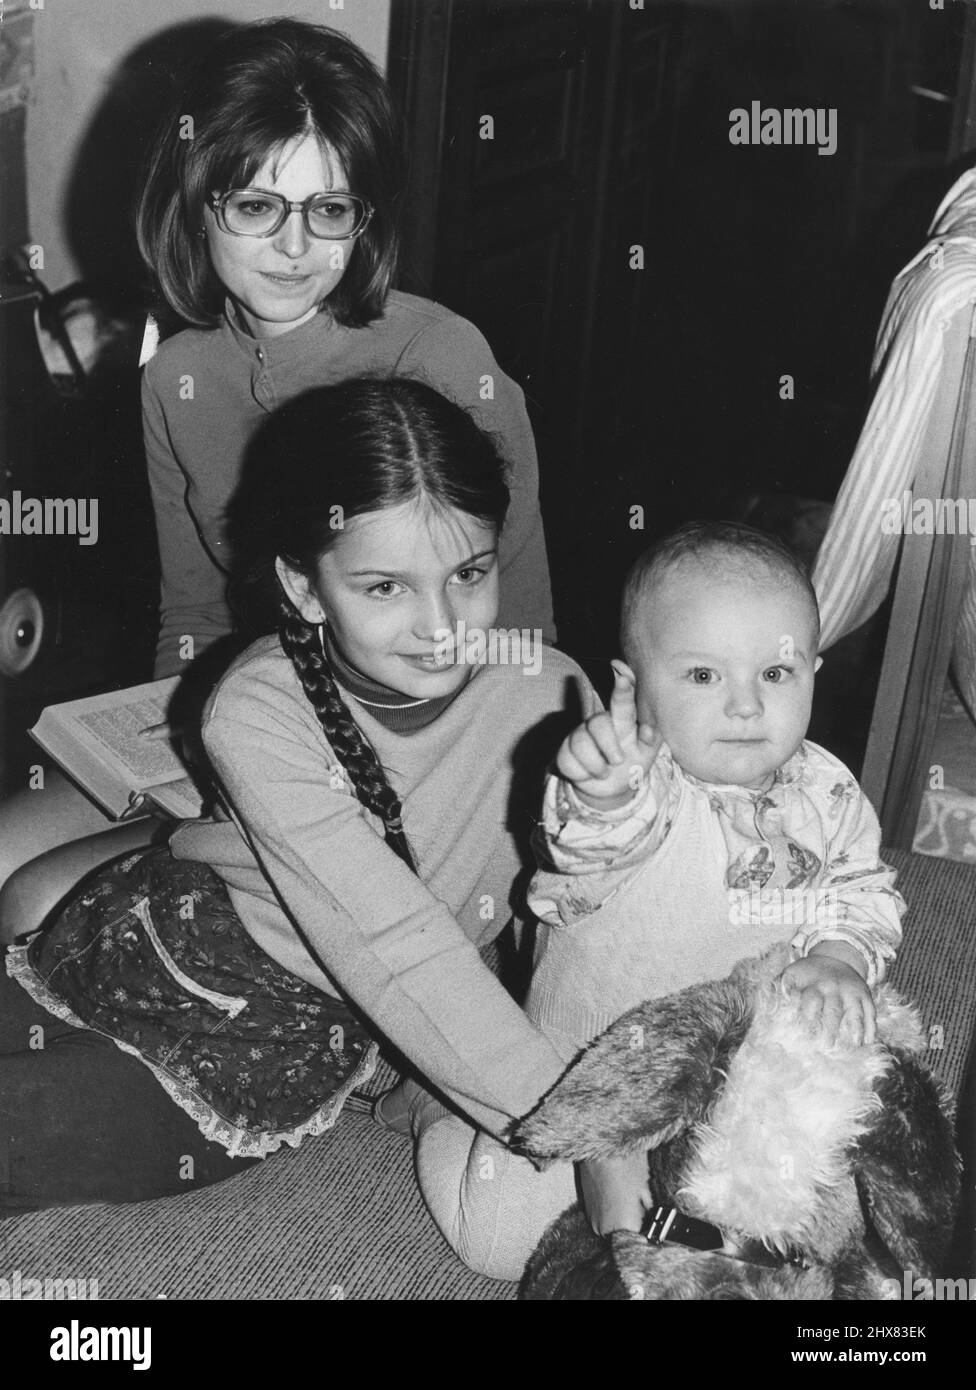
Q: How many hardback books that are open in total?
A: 1